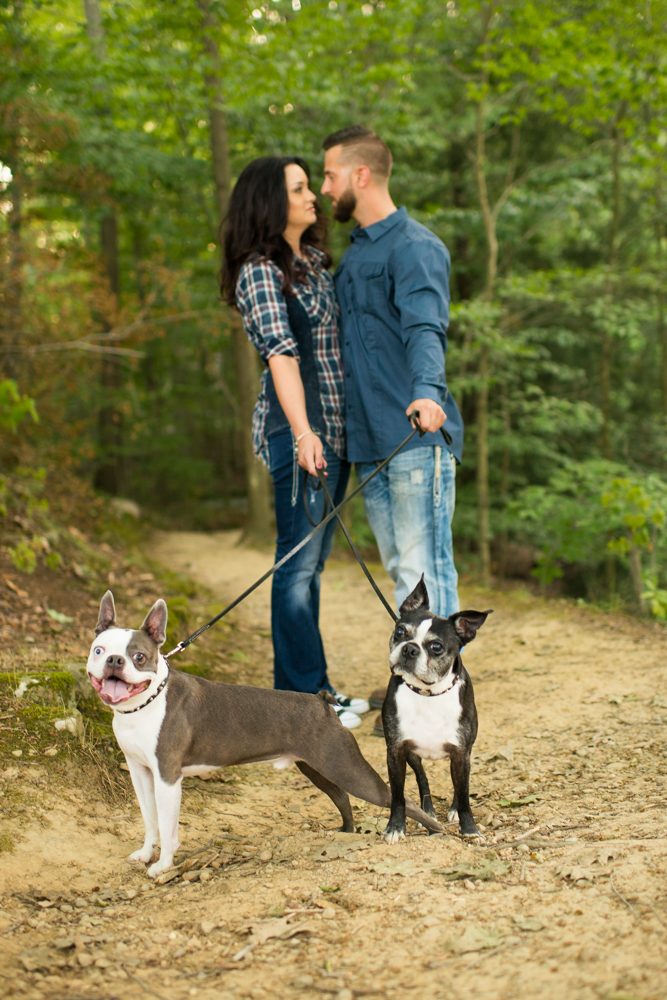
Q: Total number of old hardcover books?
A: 0